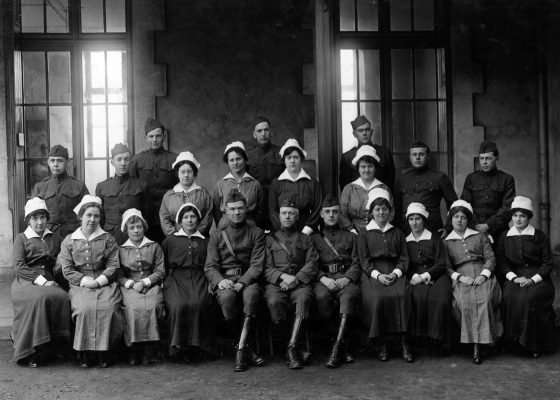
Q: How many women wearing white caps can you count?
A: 12